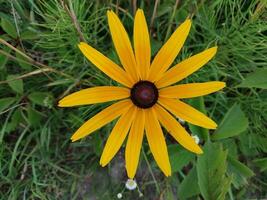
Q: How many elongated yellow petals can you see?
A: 13